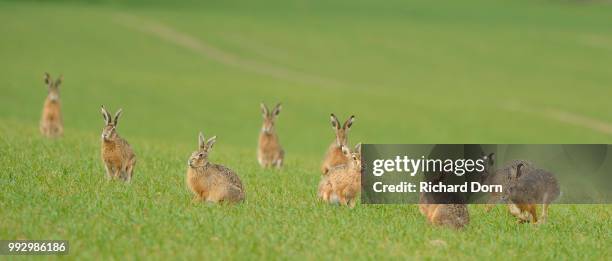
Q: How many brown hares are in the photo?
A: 9